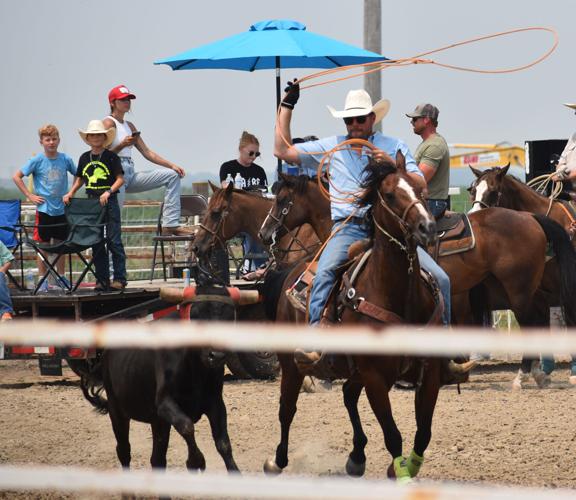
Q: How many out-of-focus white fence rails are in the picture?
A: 2